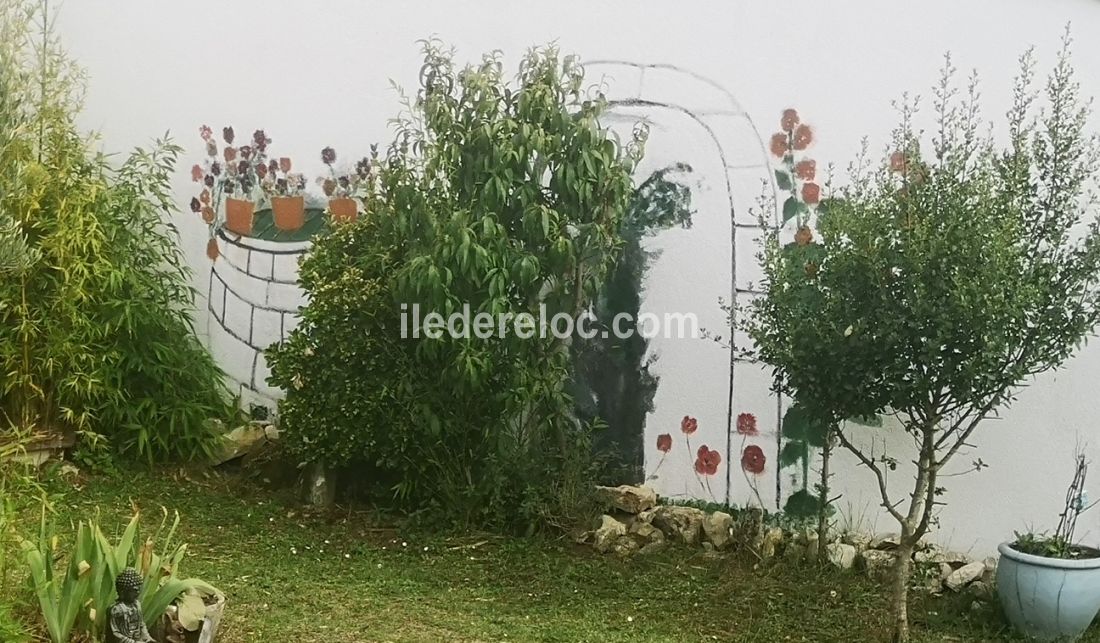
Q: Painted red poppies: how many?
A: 5